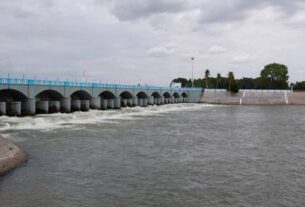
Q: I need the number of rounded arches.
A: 10